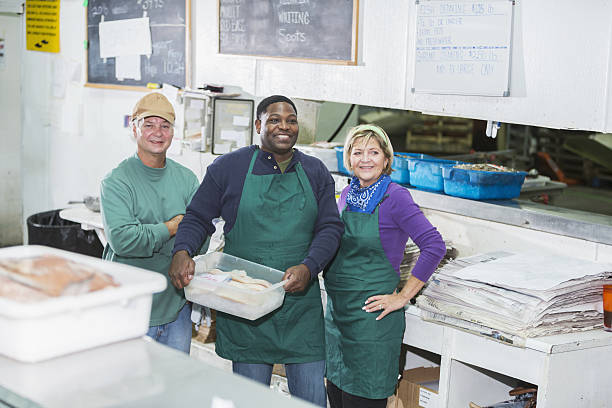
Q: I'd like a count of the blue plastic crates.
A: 4